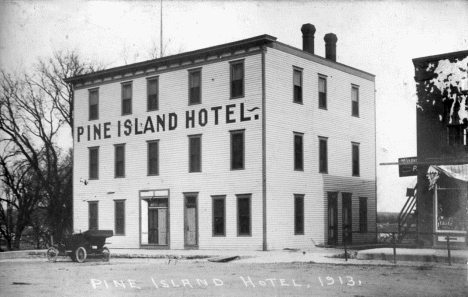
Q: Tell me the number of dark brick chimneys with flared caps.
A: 2